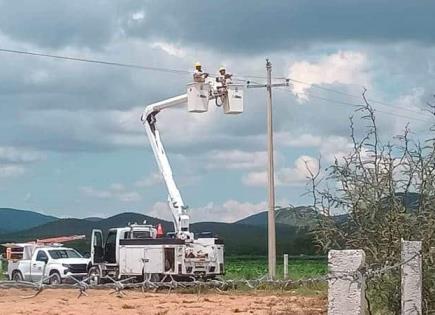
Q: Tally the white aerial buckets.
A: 2